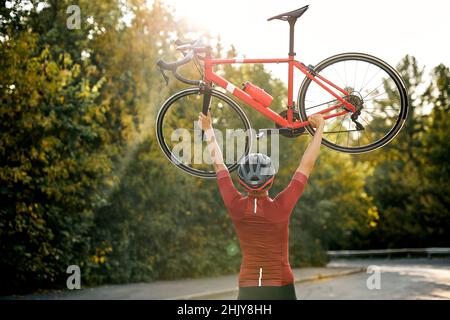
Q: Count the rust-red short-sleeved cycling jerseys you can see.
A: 1